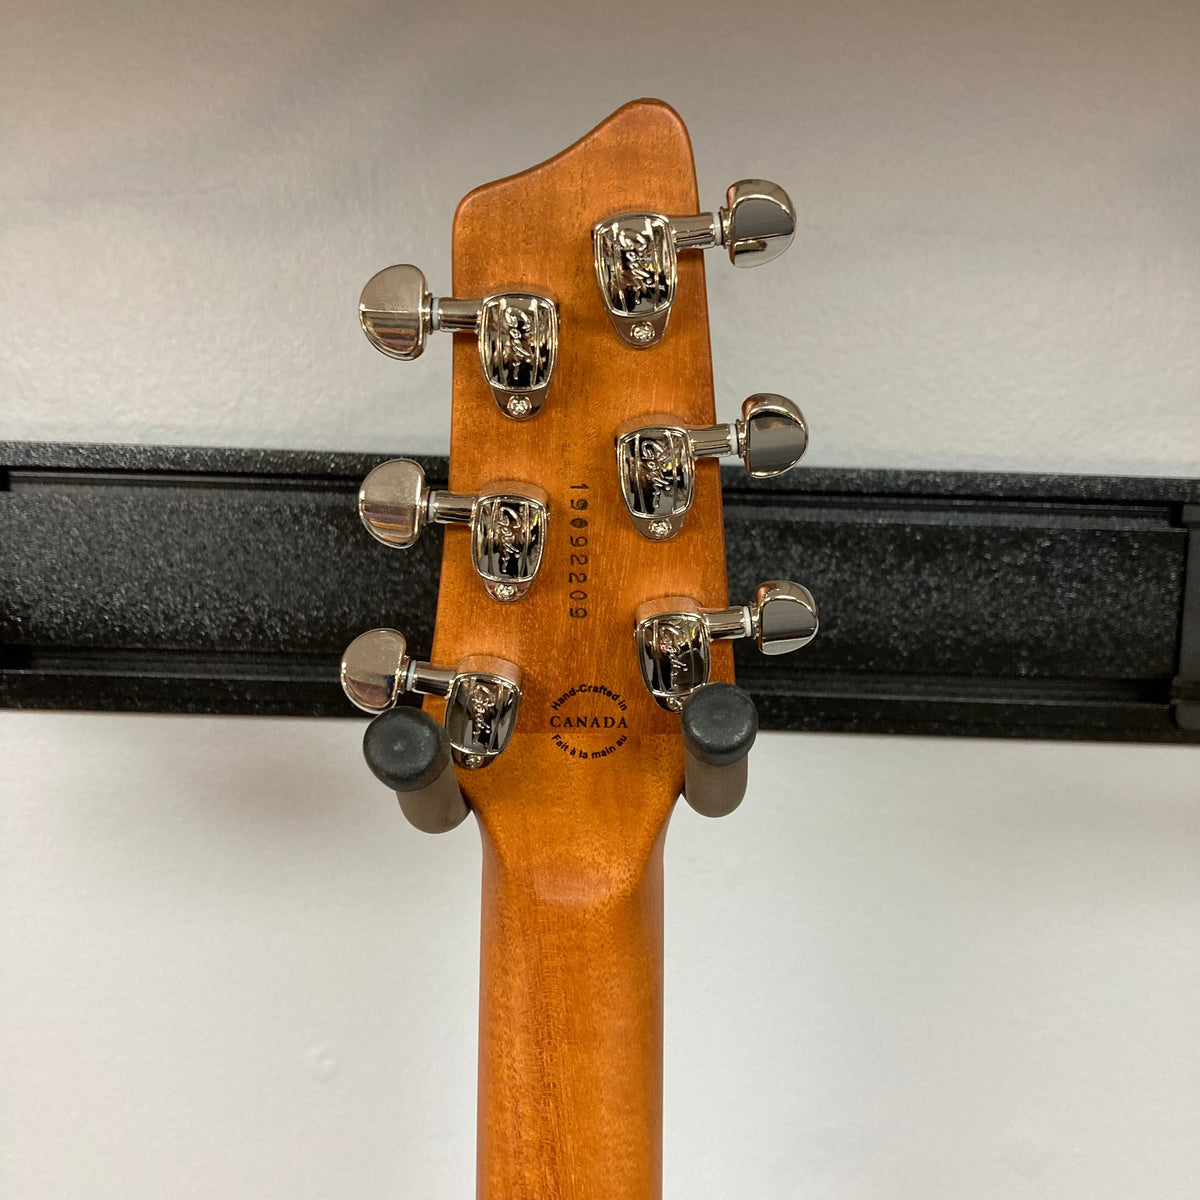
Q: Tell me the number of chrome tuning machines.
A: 6